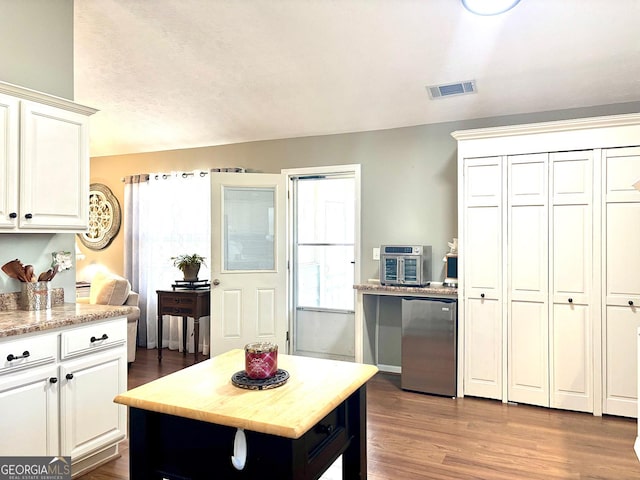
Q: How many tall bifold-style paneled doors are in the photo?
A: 4